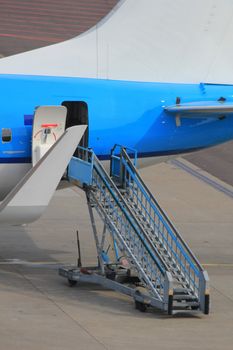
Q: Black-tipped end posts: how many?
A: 2